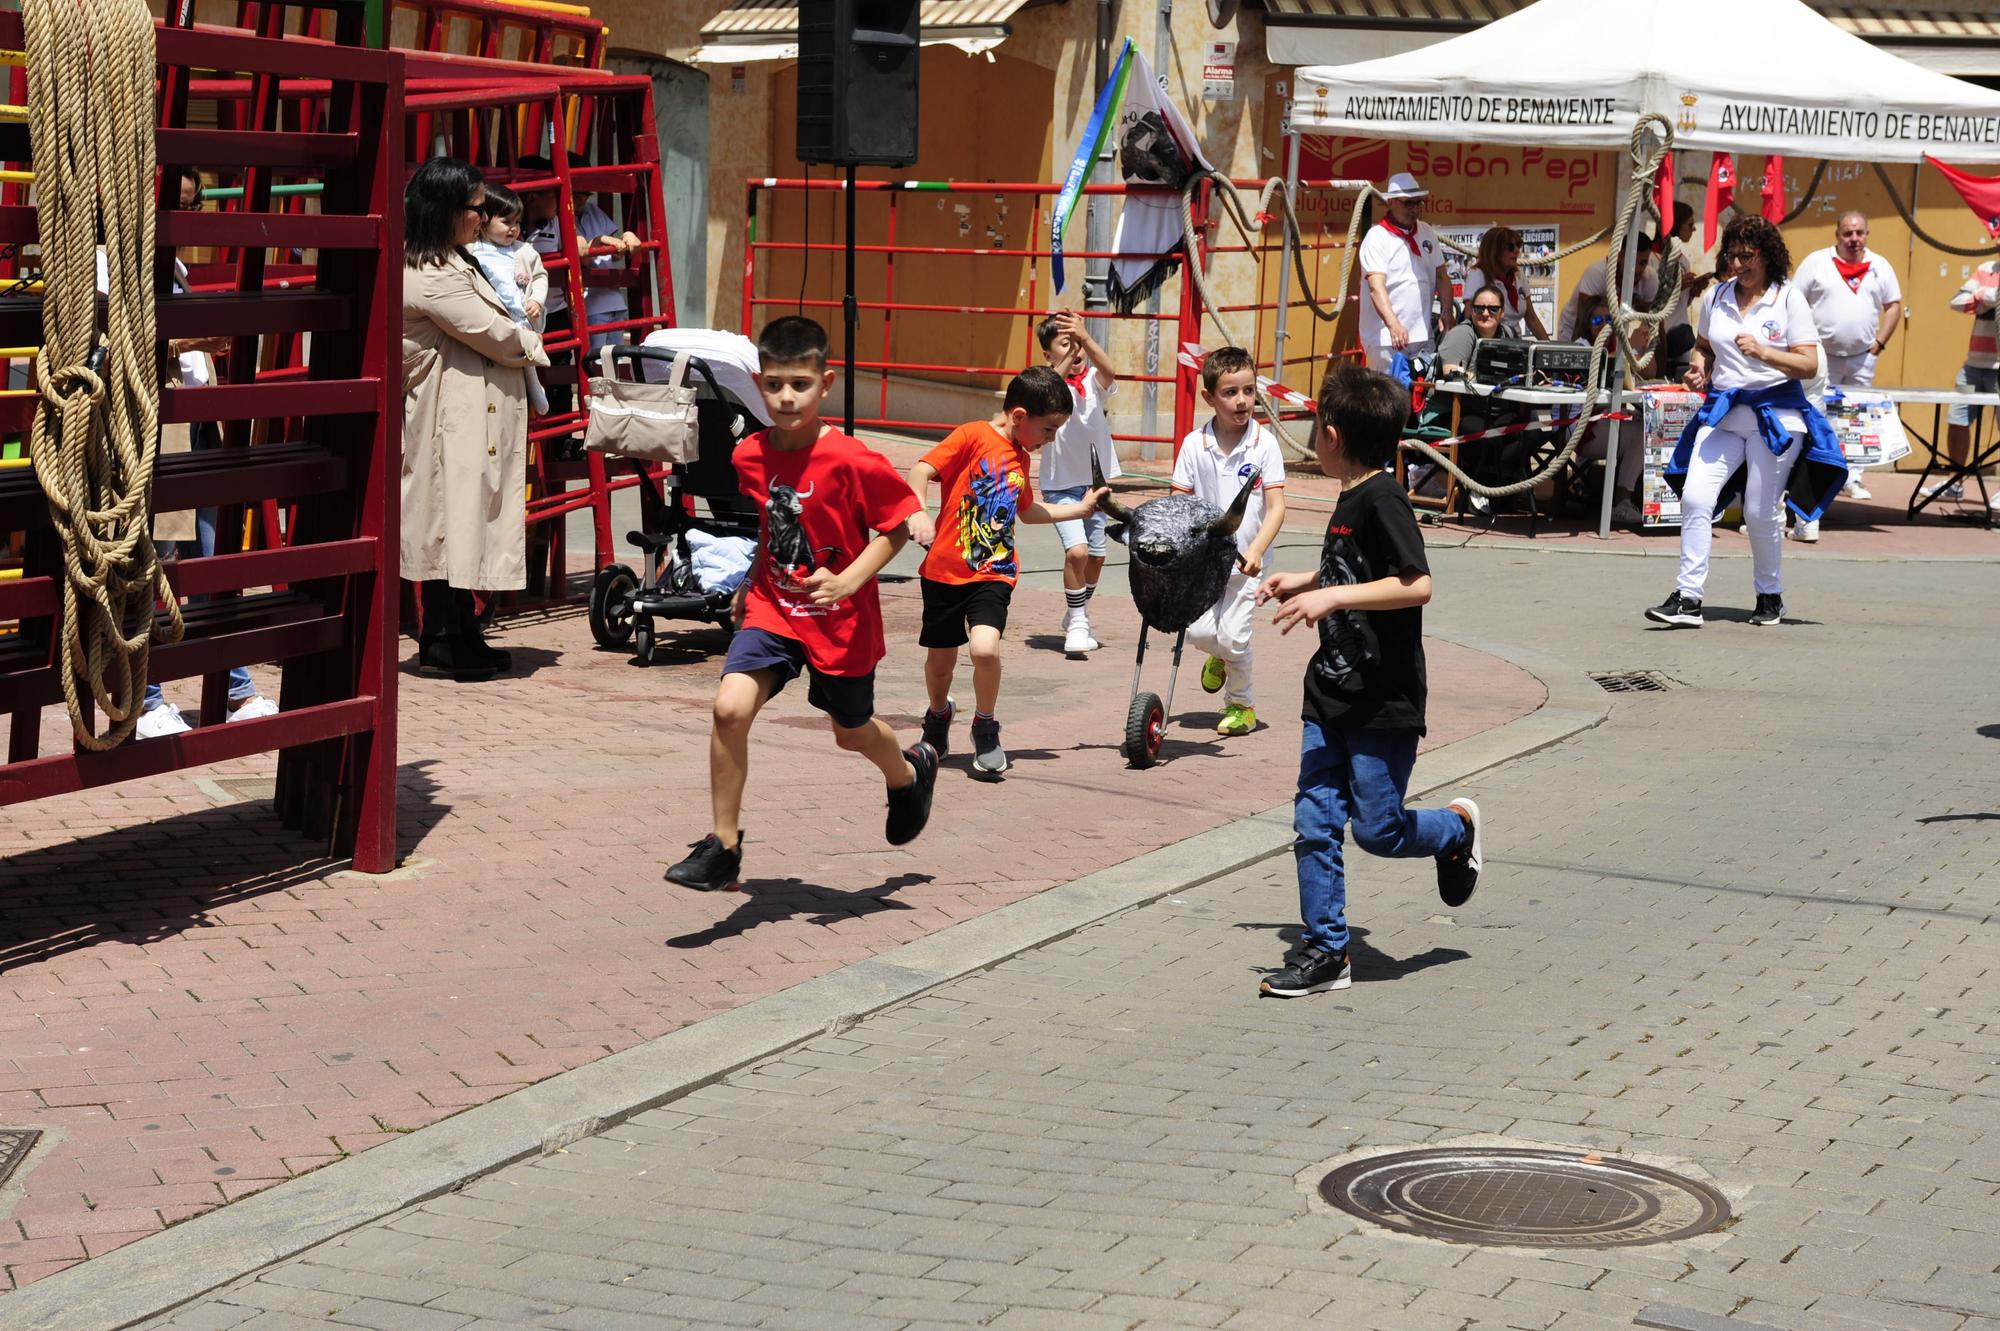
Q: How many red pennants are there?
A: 4